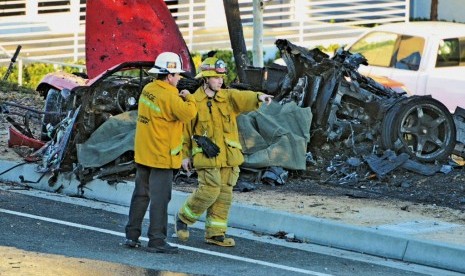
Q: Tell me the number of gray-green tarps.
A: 2